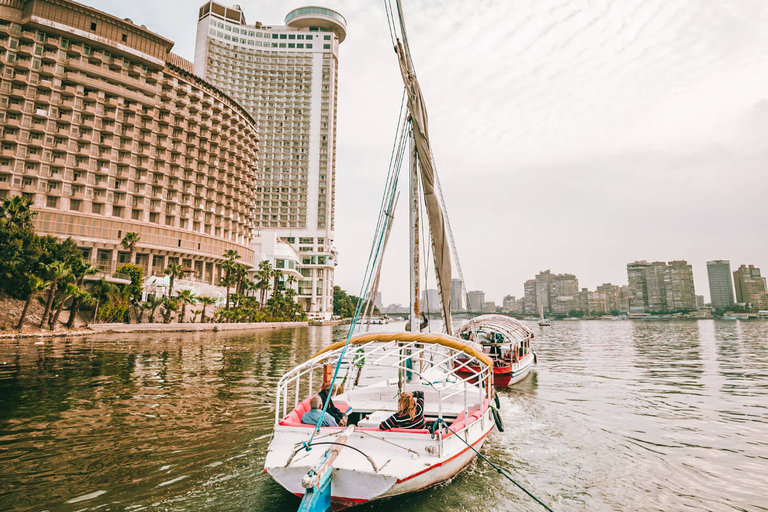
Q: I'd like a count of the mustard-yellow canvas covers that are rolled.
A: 1